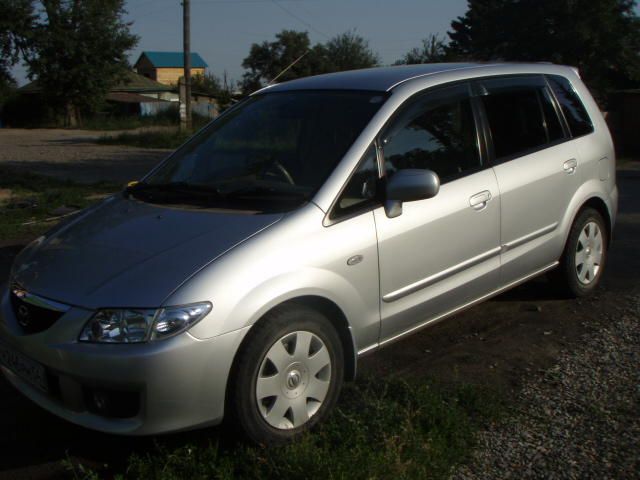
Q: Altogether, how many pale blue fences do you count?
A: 1